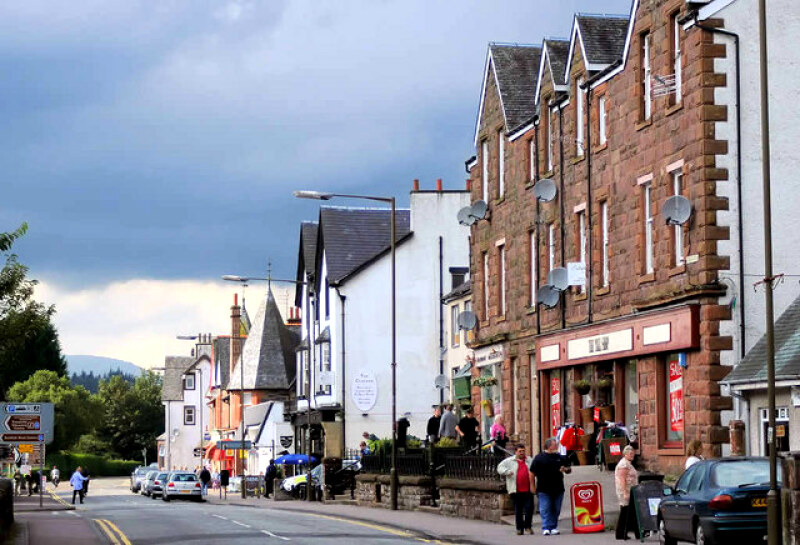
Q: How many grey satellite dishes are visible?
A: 8